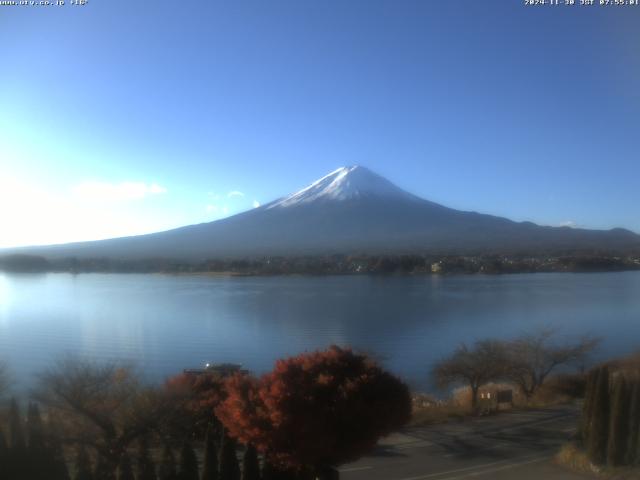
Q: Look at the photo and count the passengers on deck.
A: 0